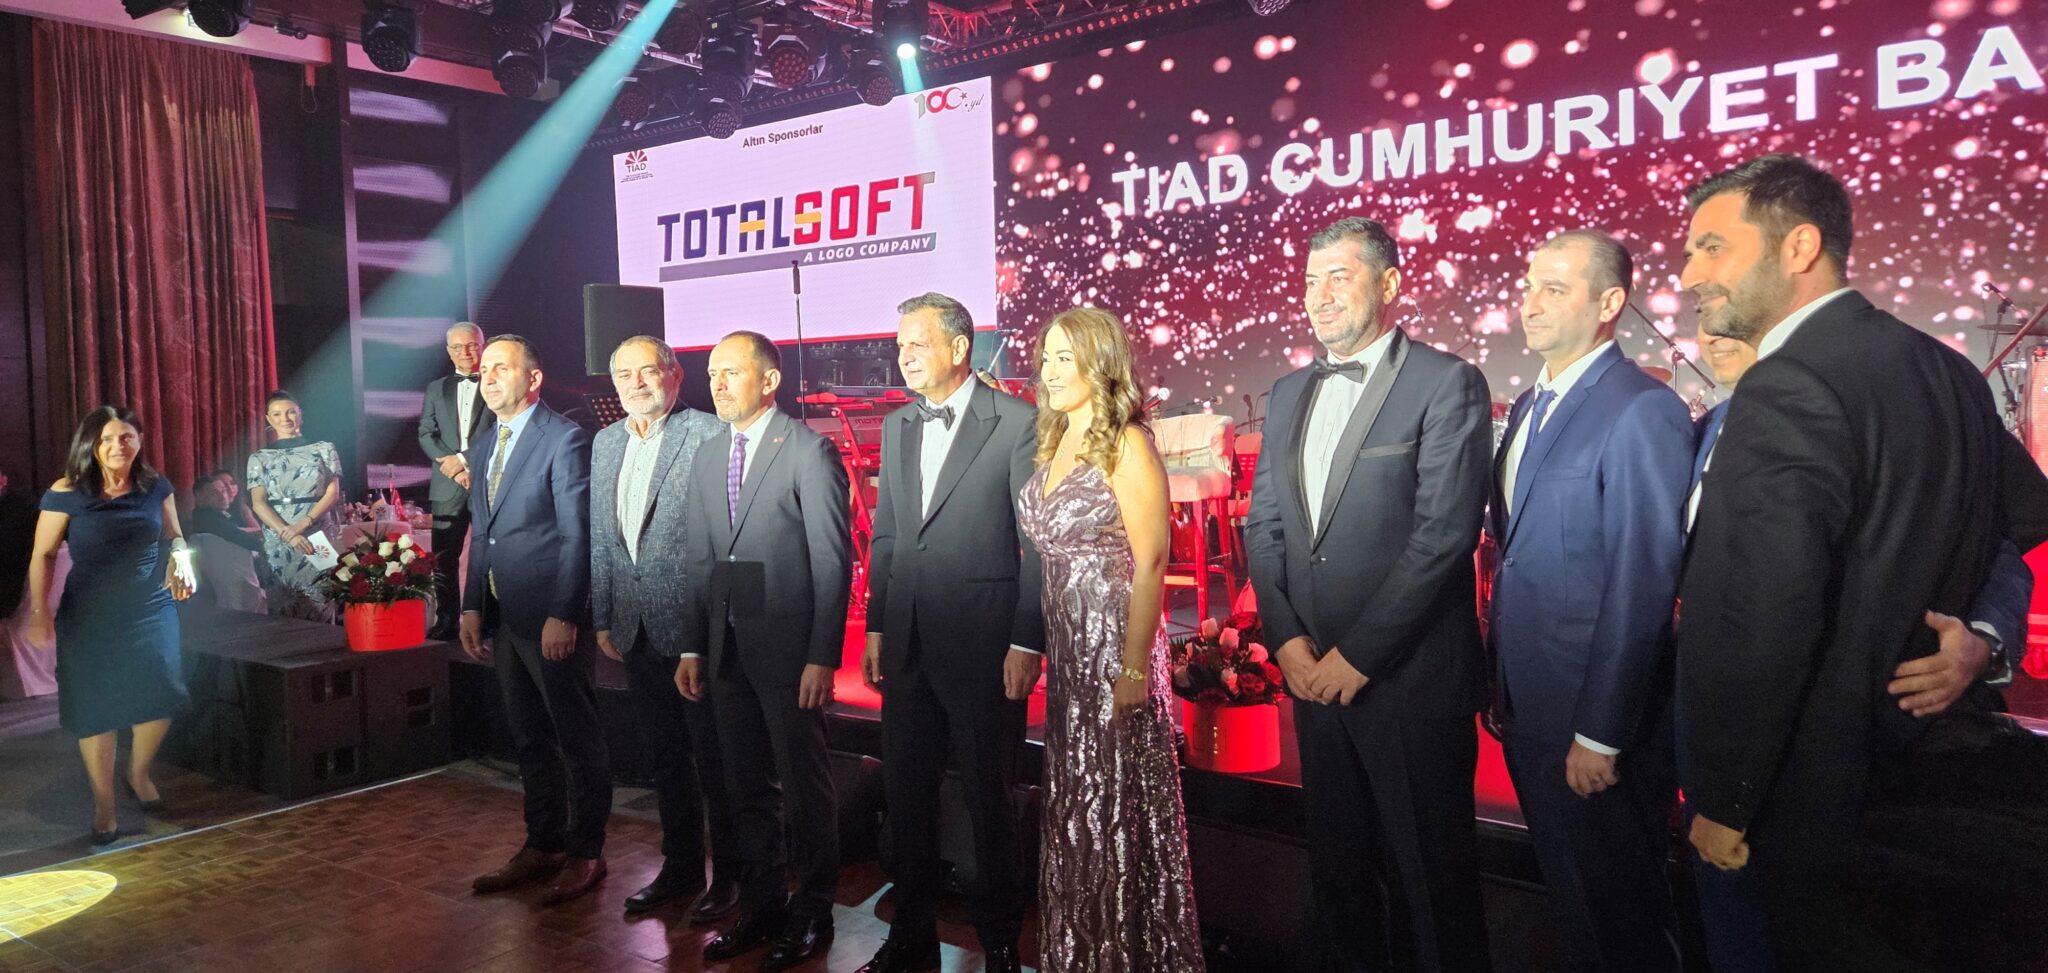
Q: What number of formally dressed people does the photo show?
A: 12